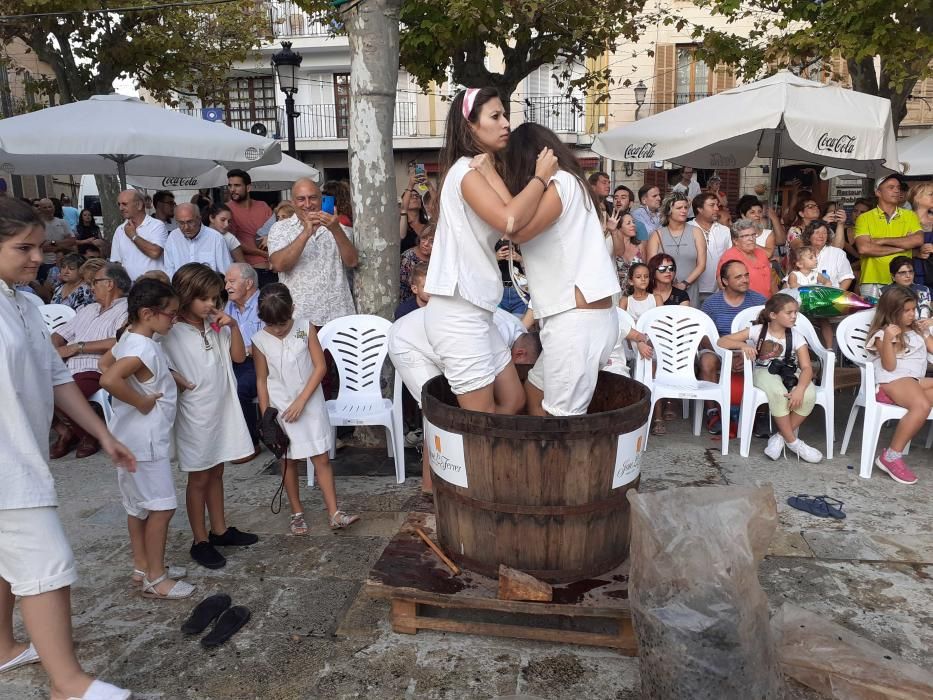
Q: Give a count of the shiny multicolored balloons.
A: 1